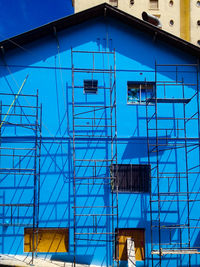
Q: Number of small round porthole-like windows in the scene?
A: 6